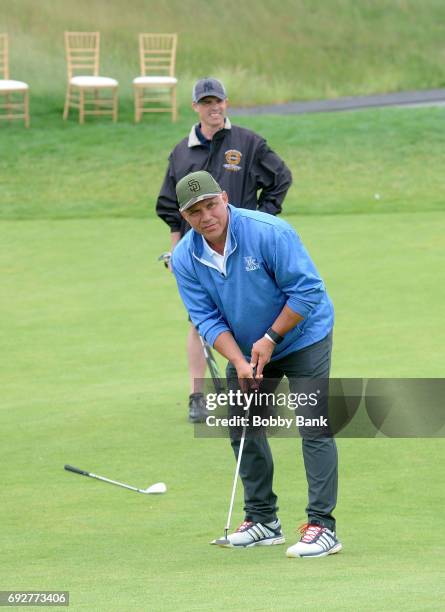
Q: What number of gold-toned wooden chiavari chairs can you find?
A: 3